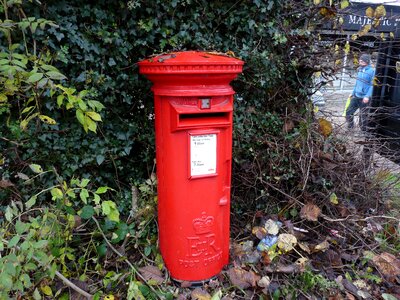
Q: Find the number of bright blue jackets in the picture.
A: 1